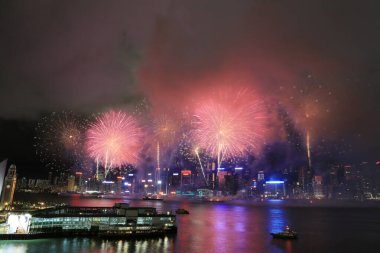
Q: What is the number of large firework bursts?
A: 2